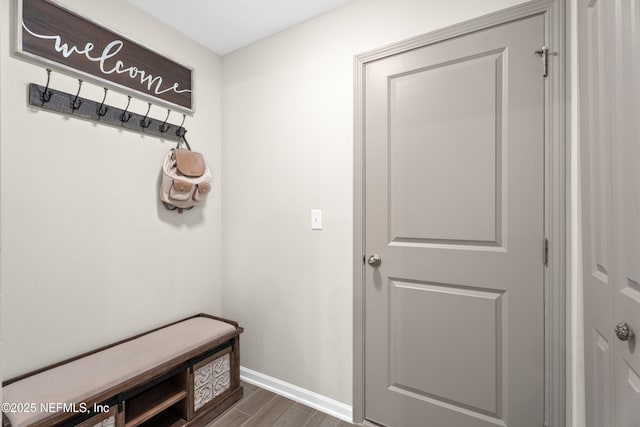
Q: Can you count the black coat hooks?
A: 7